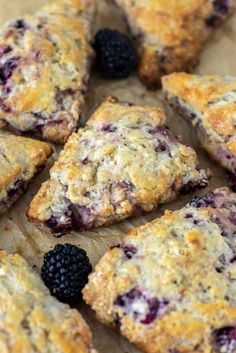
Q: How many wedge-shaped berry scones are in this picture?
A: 7